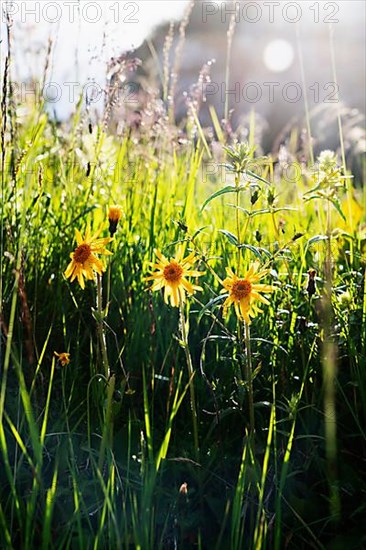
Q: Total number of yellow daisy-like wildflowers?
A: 3